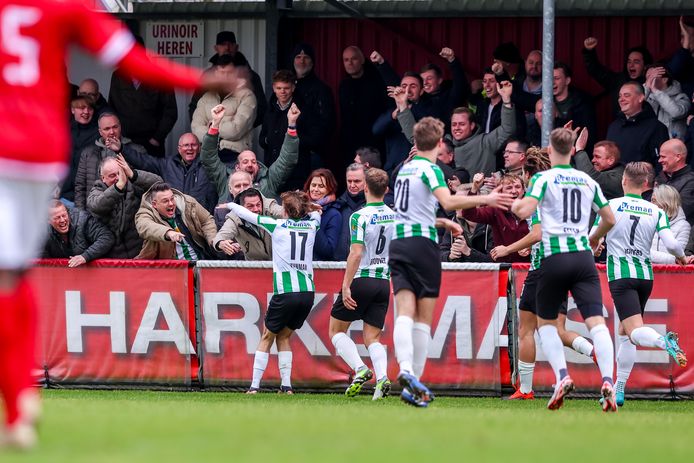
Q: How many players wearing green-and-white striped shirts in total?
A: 6